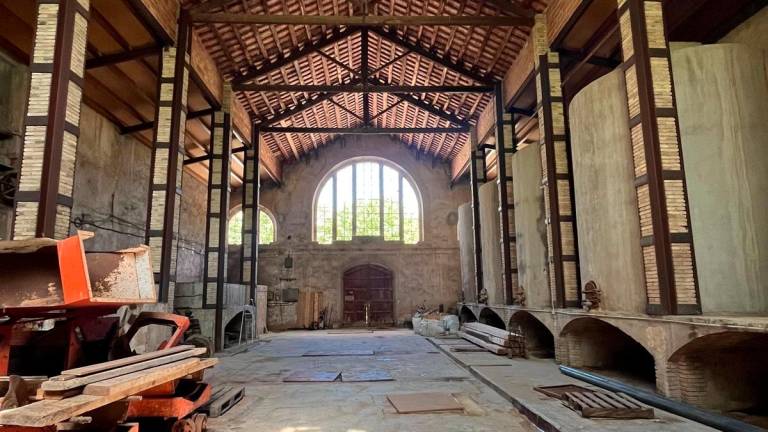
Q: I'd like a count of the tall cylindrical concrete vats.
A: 5